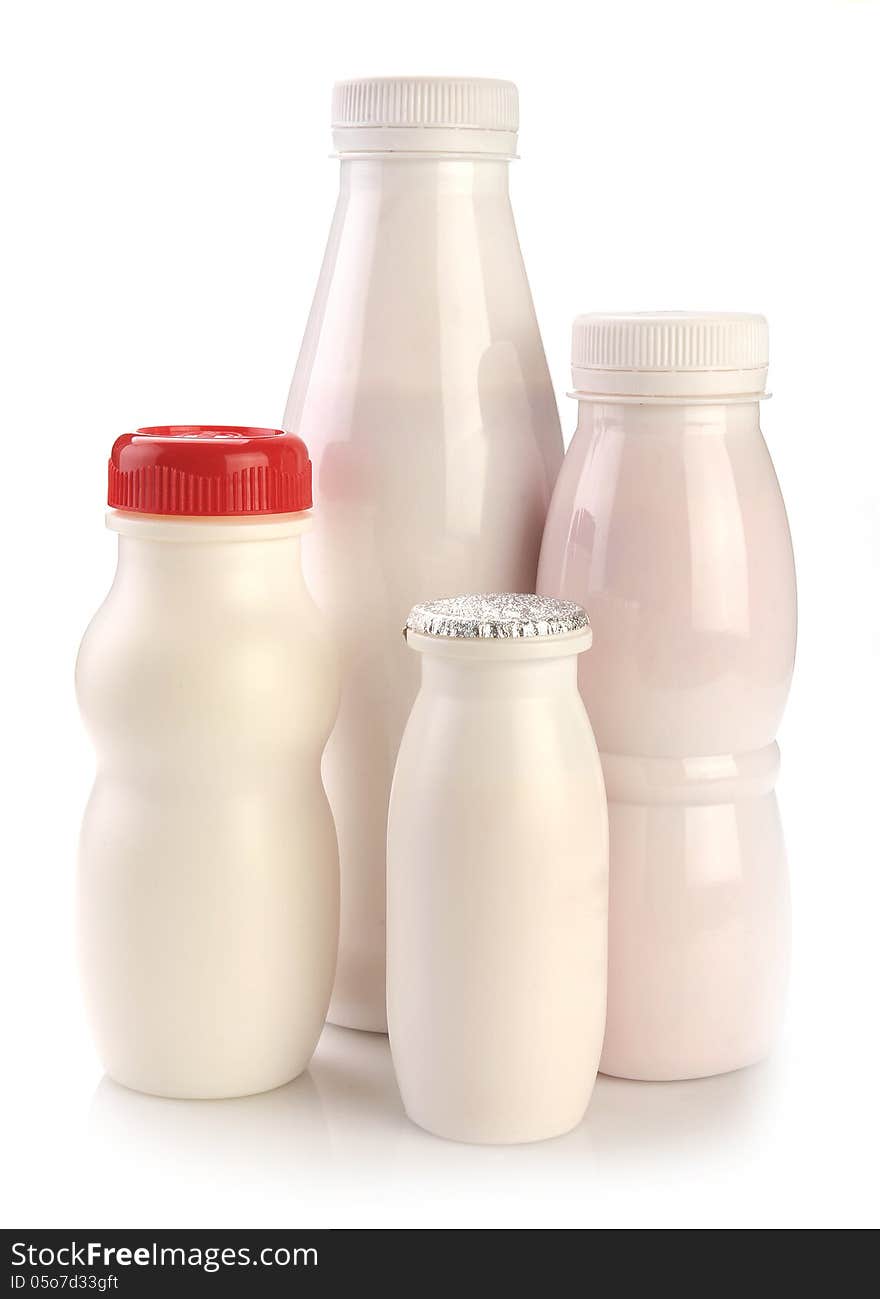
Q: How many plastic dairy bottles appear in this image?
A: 4